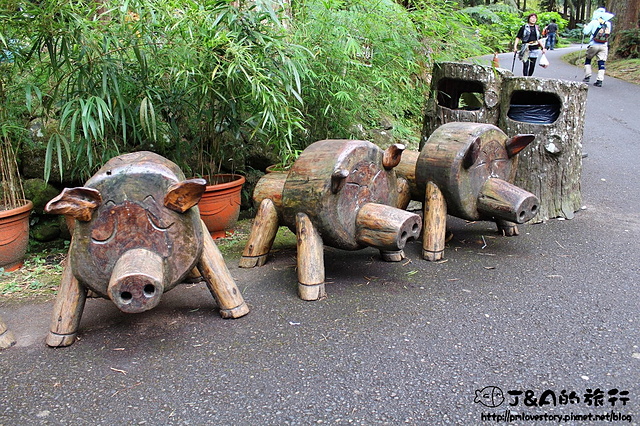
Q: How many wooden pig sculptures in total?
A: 3